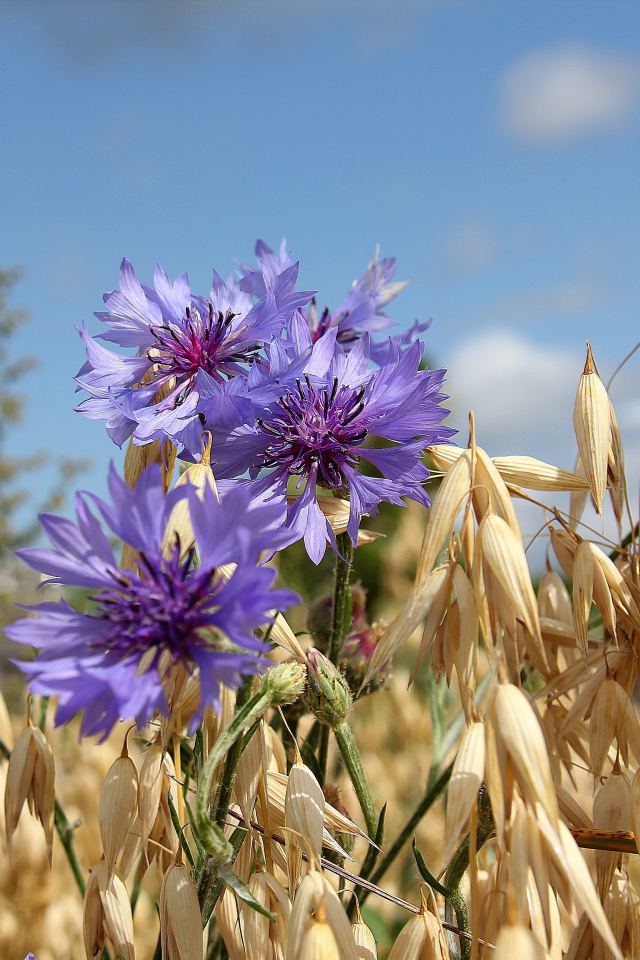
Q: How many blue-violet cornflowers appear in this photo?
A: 4